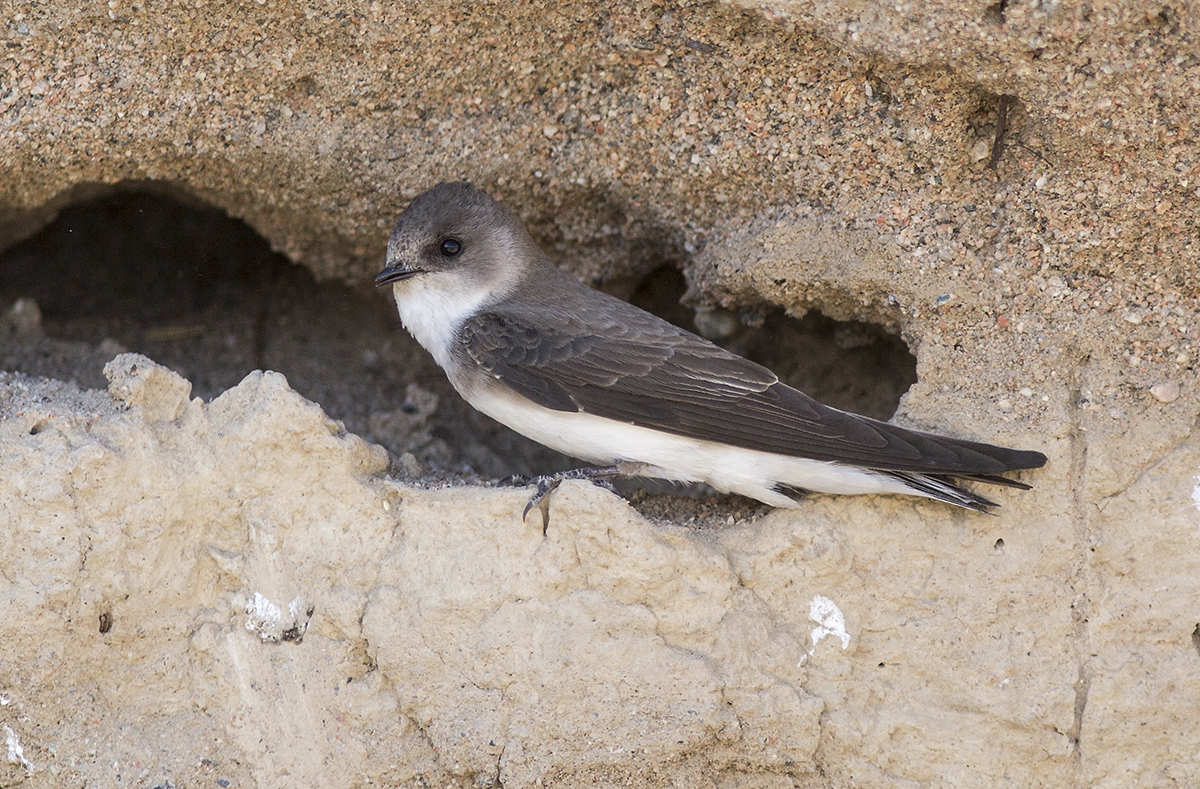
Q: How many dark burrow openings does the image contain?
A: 2